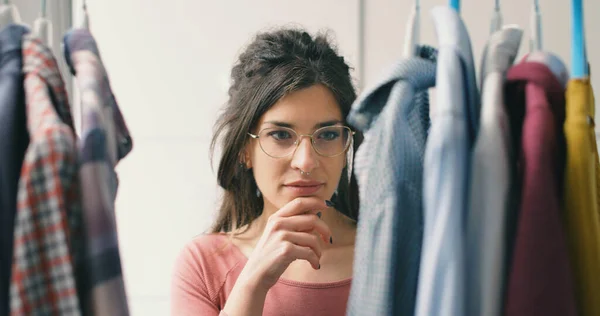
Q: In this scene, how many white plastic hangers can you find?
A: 6